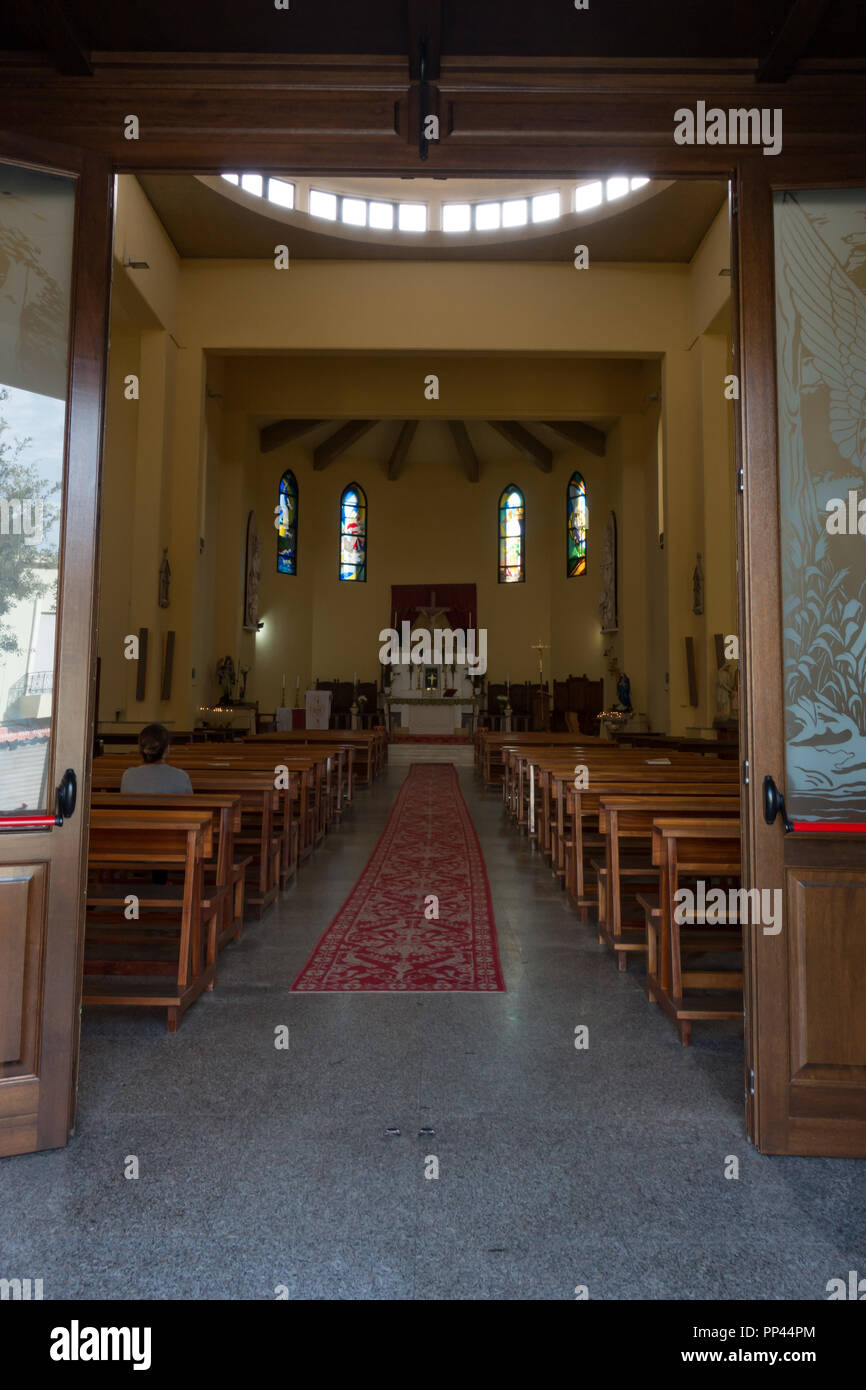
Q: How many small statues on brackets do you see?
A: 2